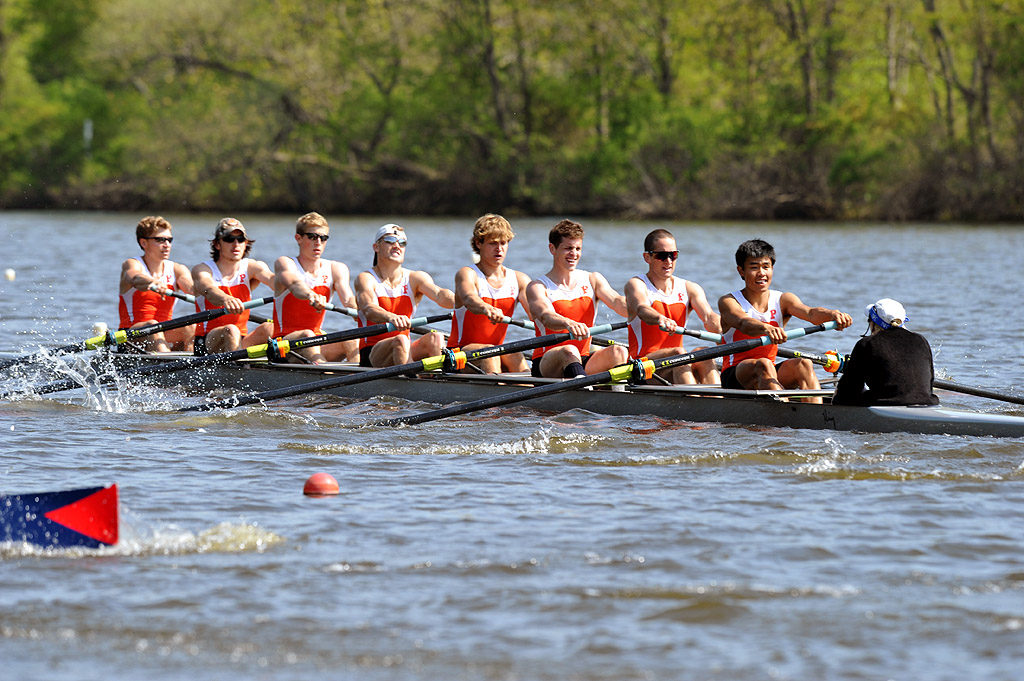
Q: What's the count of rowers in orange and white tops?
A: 8